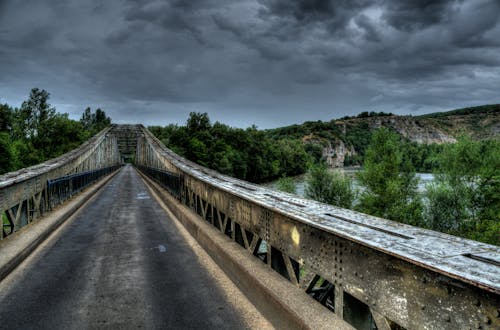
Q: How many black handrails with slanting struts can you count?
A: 2